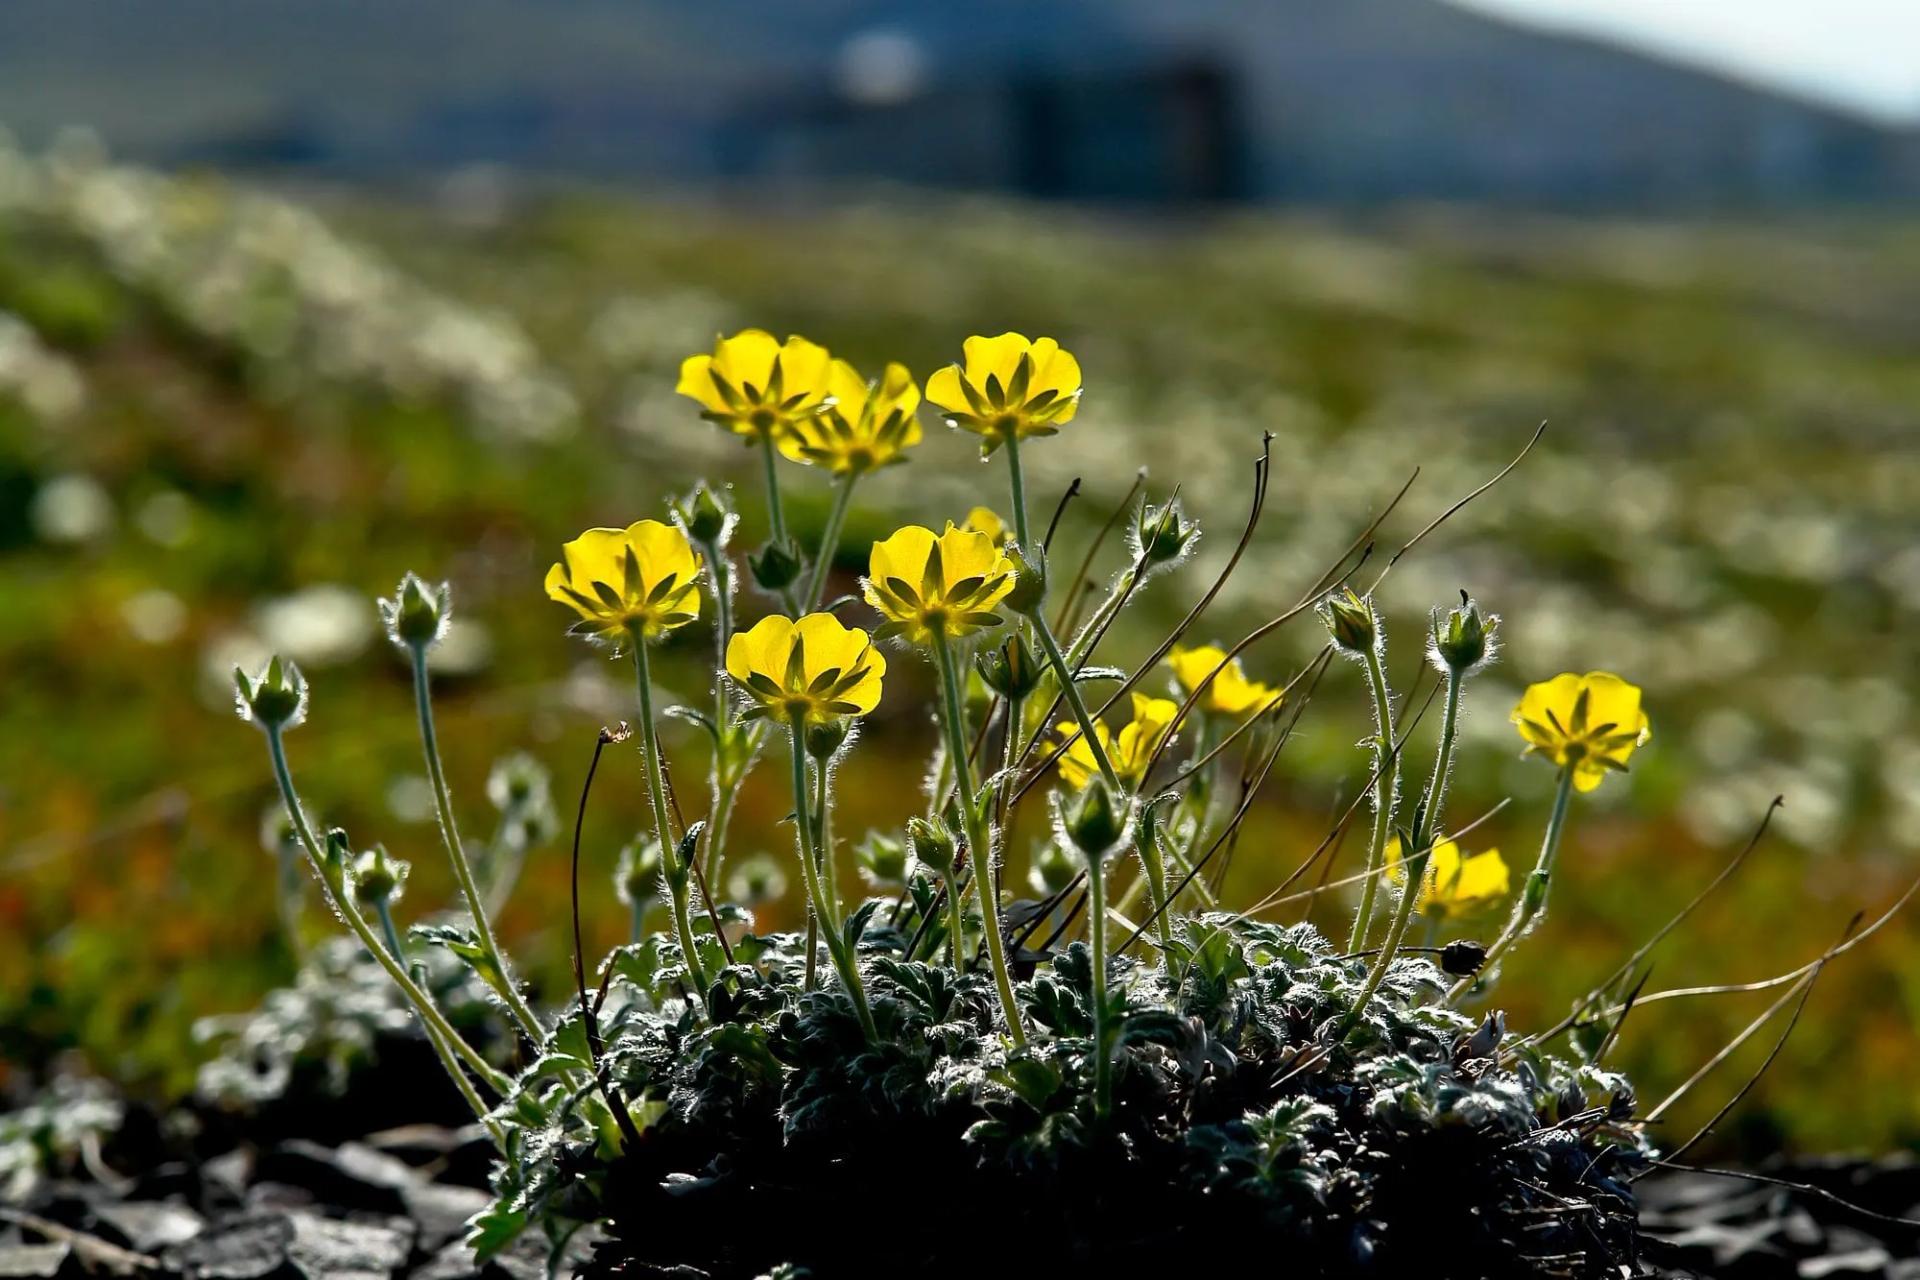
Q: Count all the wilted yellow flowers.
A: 0